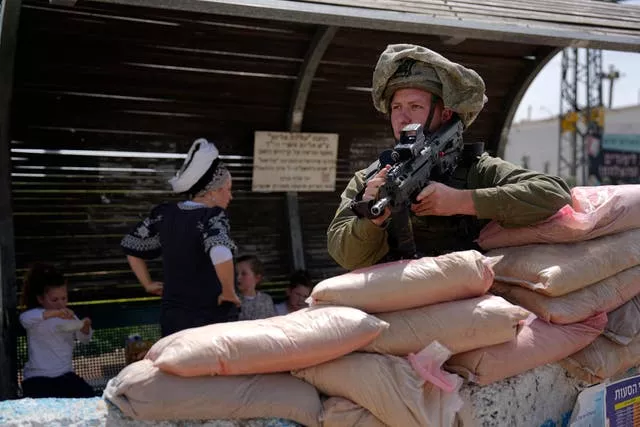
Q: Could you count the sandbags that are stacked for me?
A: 12